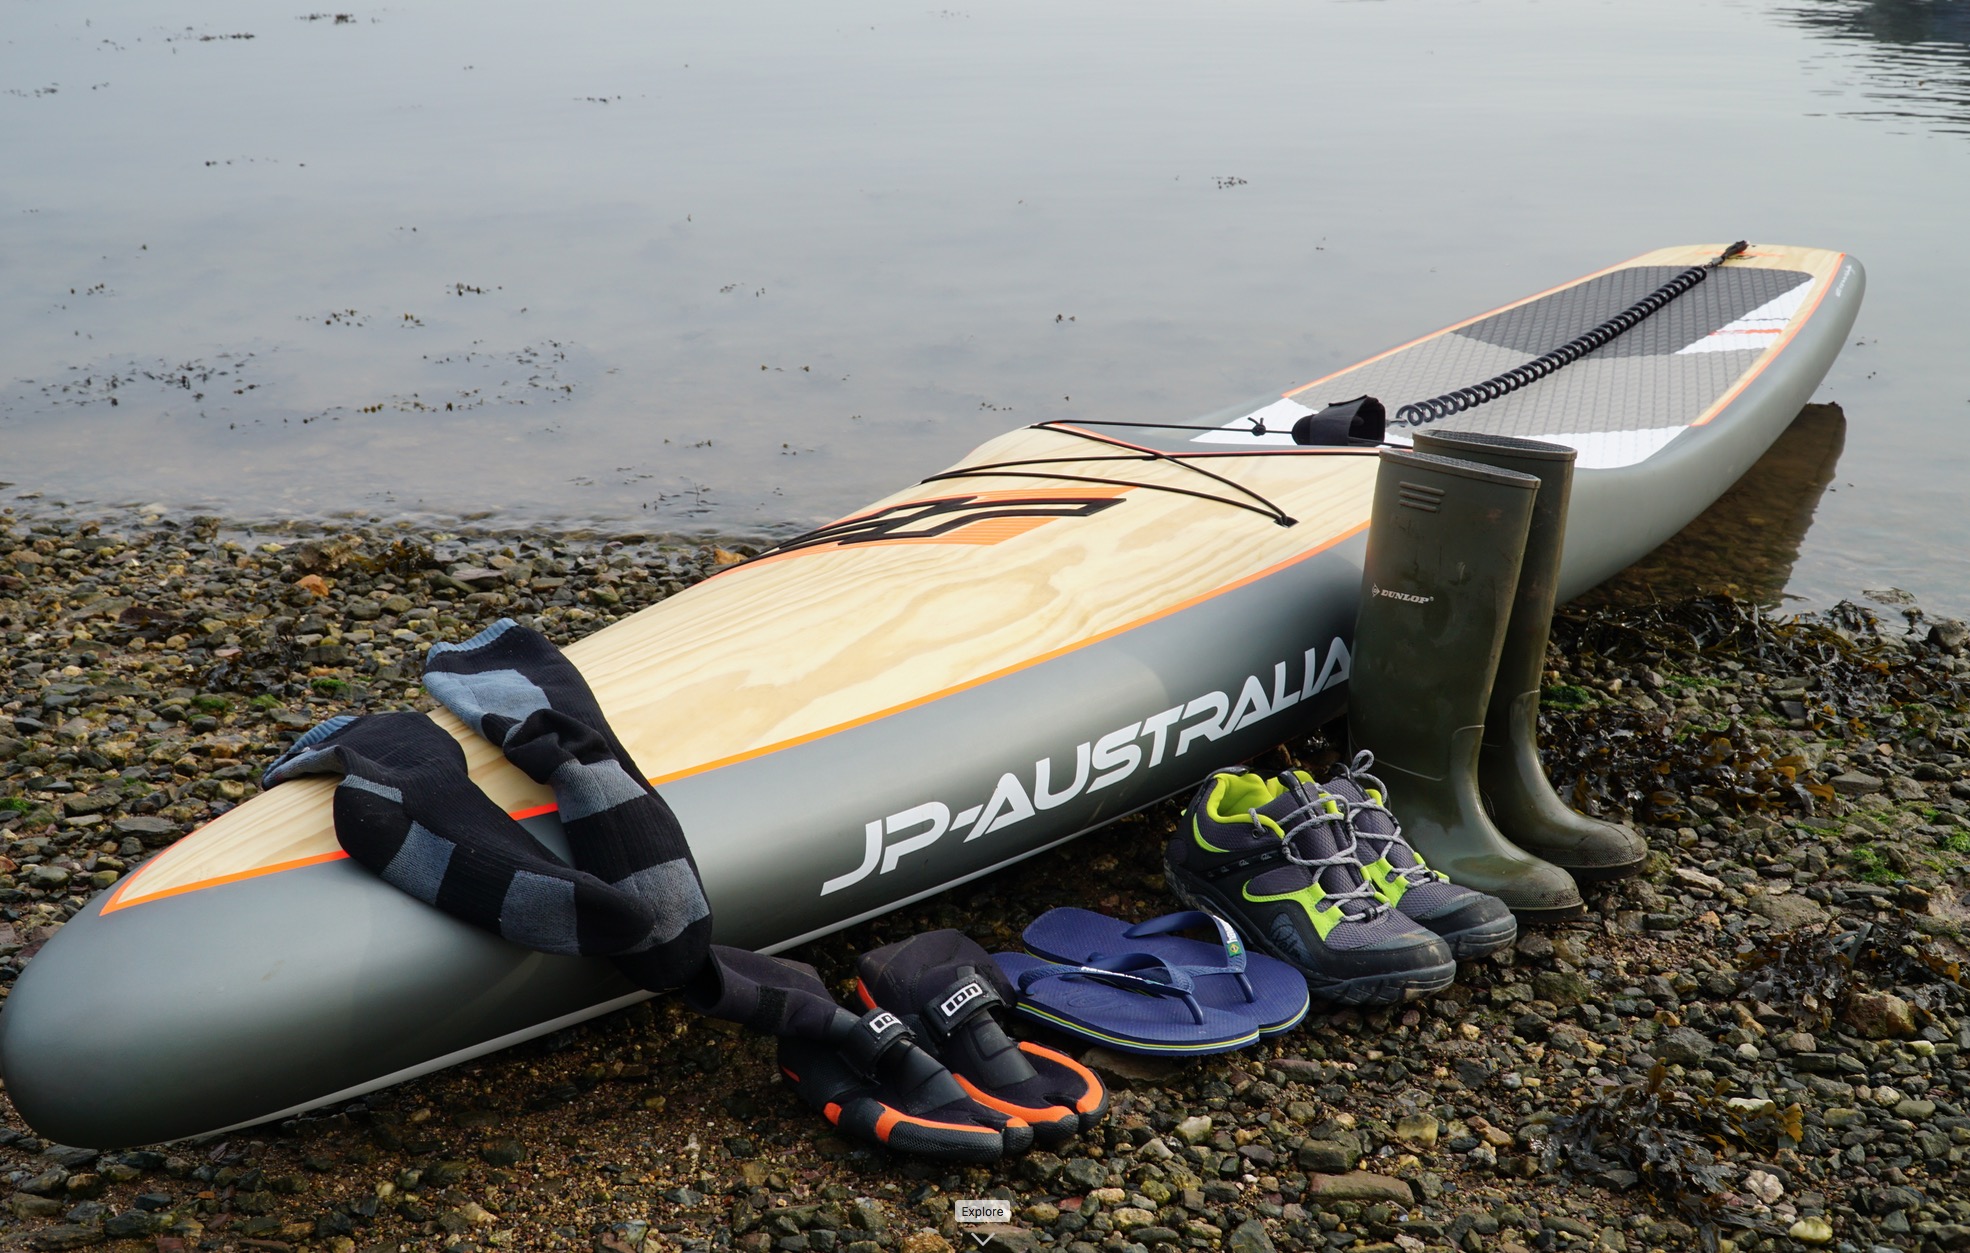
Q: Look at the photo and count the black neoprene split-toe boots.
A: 2